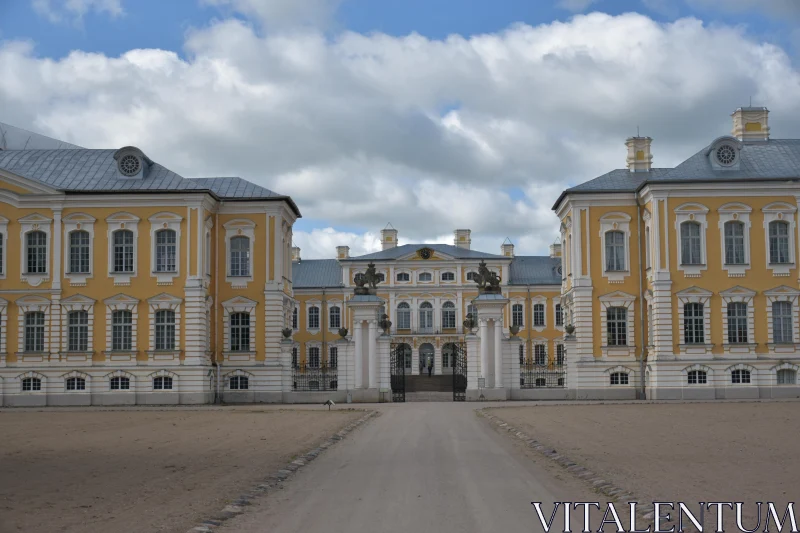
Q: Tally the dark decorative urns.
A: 6